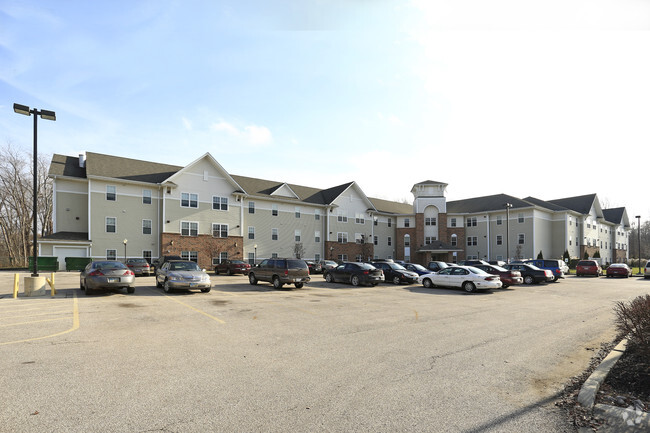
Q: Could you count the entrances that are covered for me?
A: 1